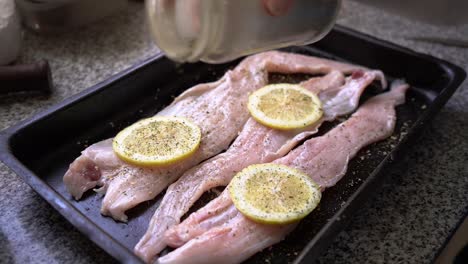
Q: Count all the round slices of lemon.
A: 3